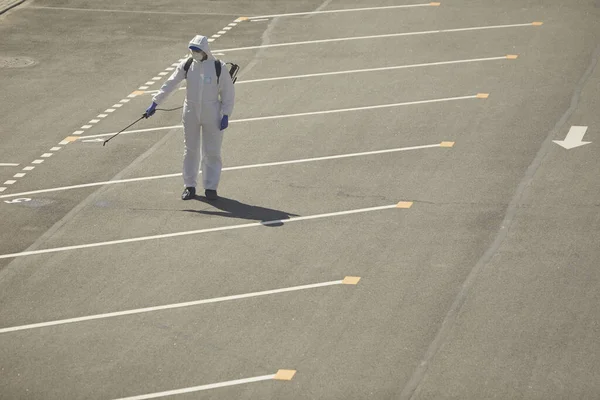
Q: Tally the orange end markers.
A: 11